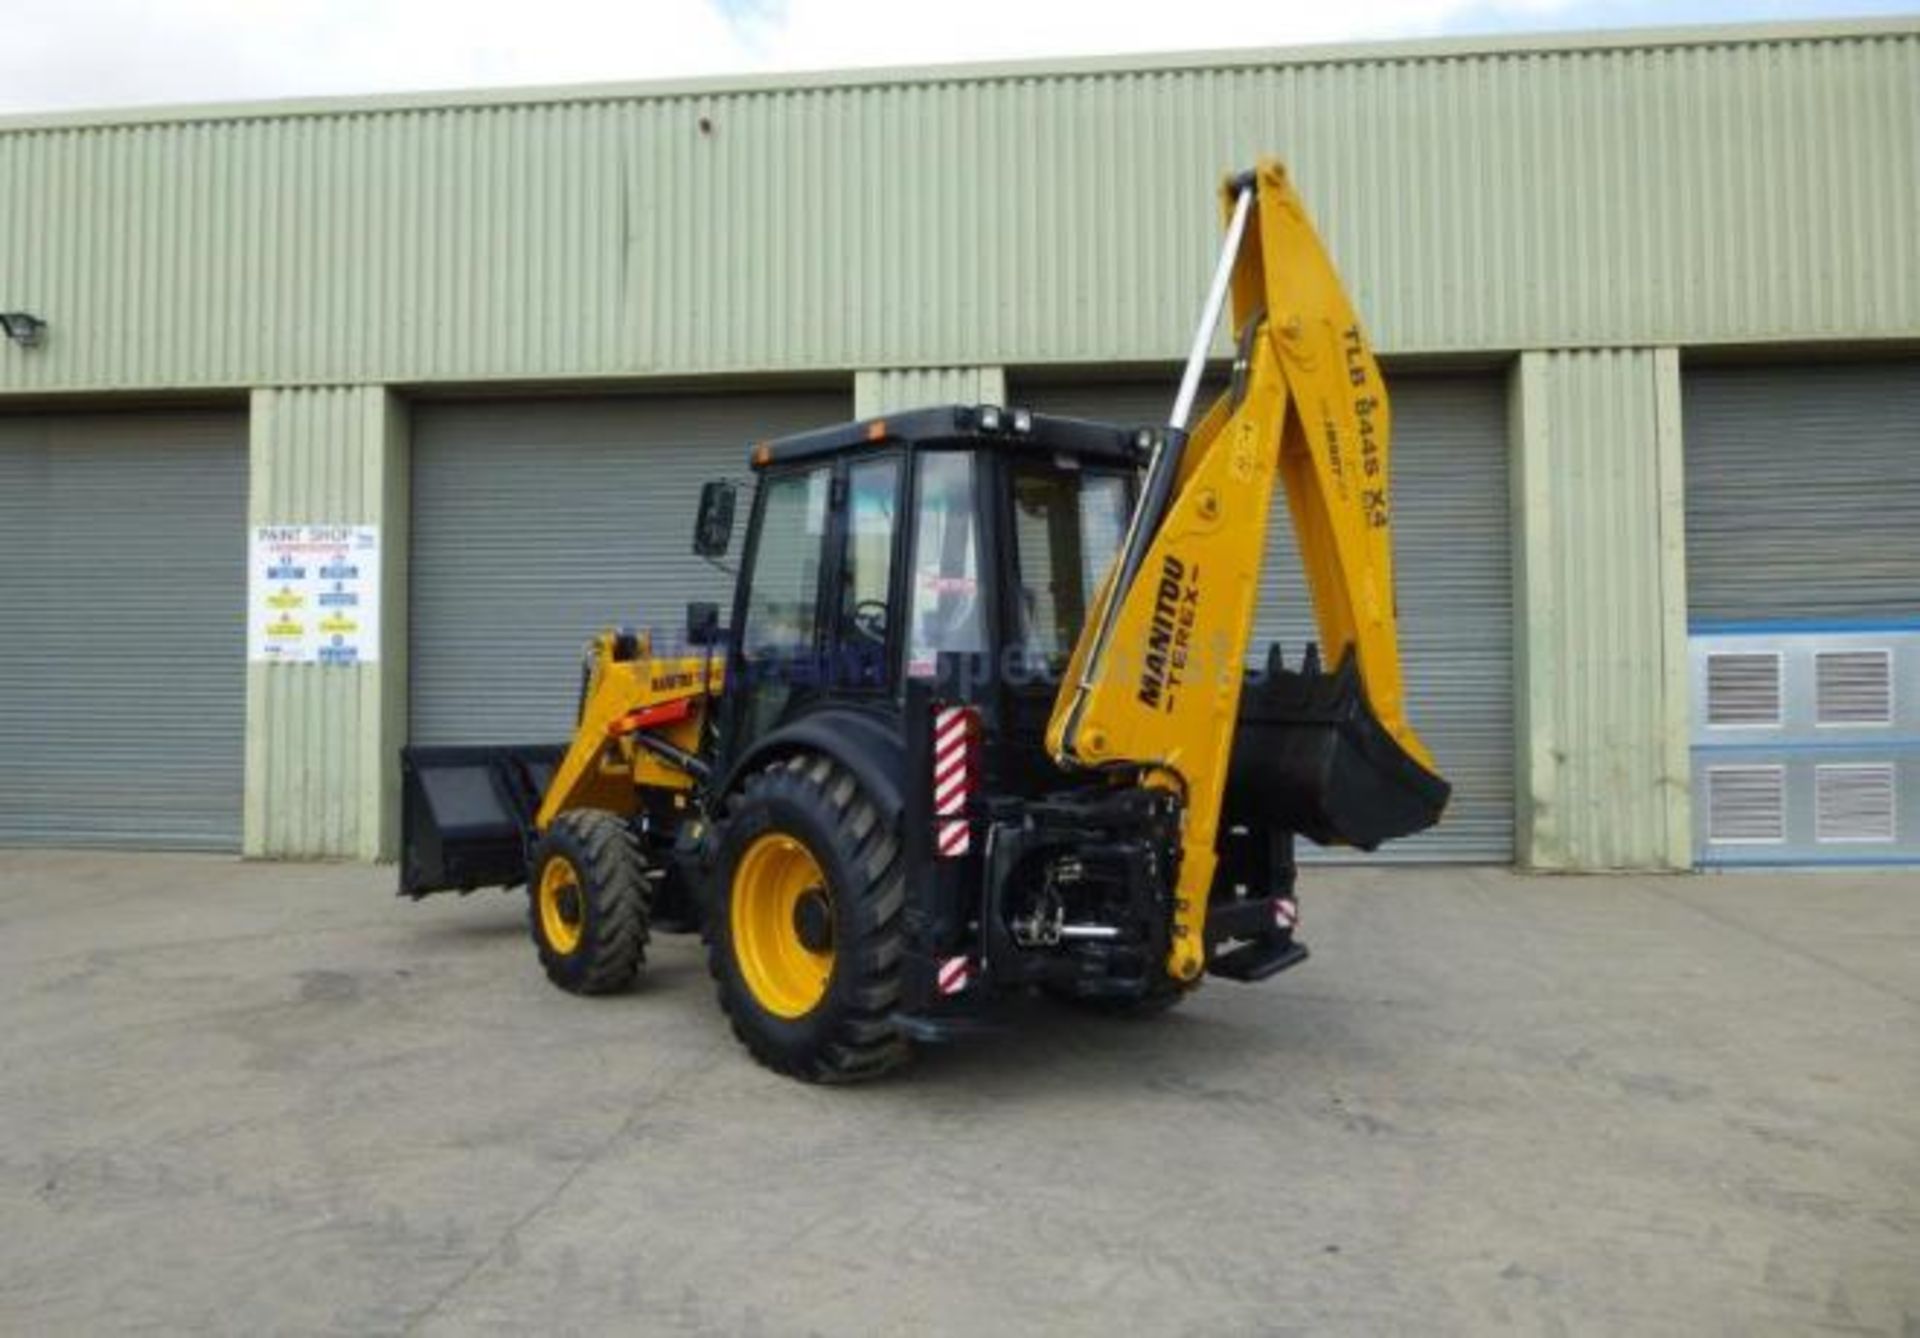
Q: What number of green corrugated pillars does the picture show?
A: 3